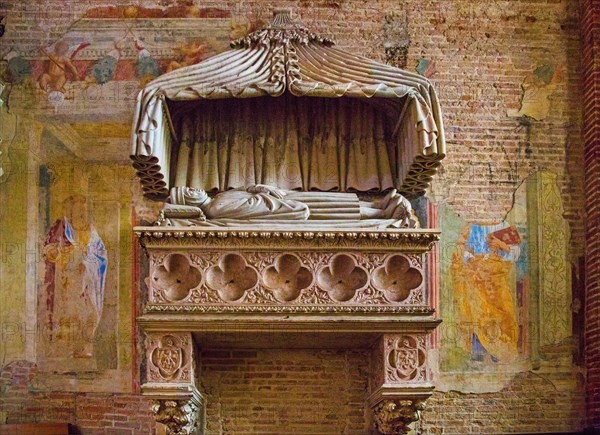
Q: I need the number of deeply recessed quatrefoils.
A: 5